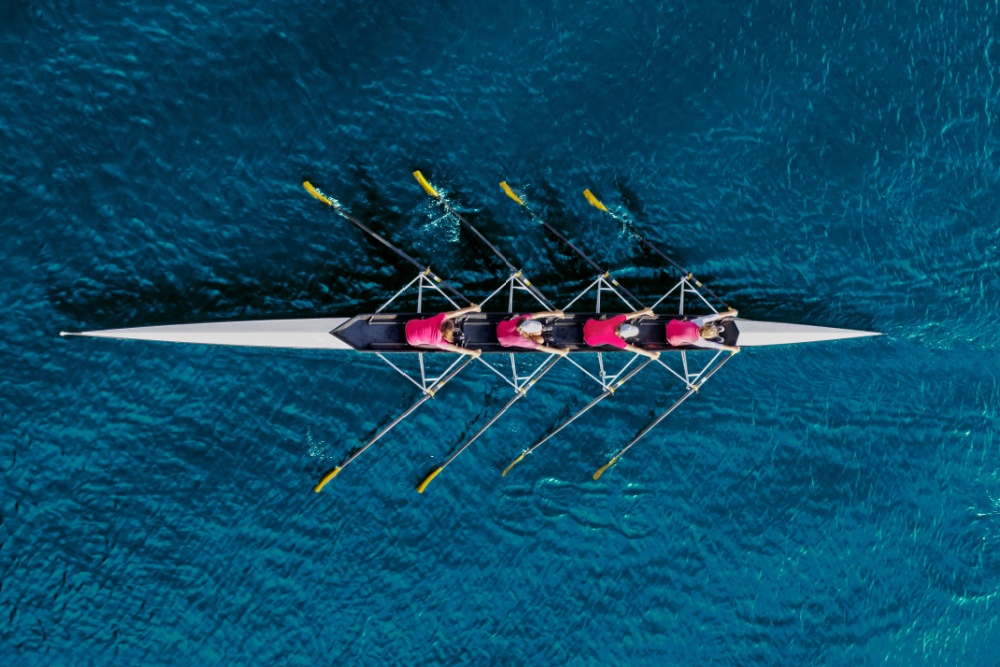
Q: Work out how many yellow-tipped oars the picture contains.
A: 8